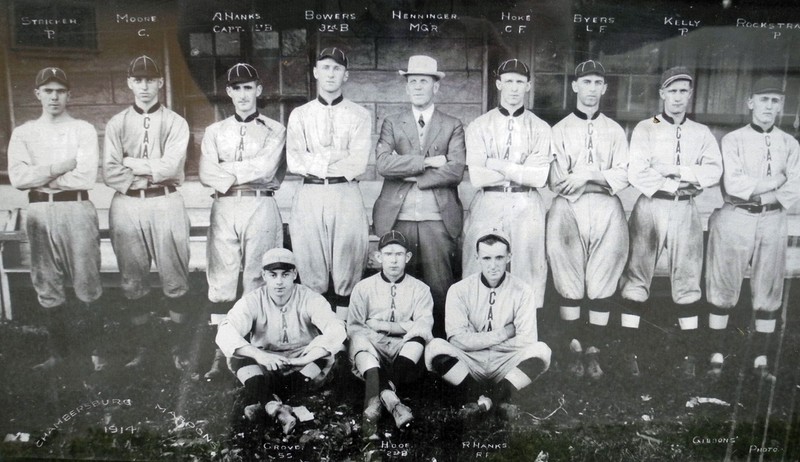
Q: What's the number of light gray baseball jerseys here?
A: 11